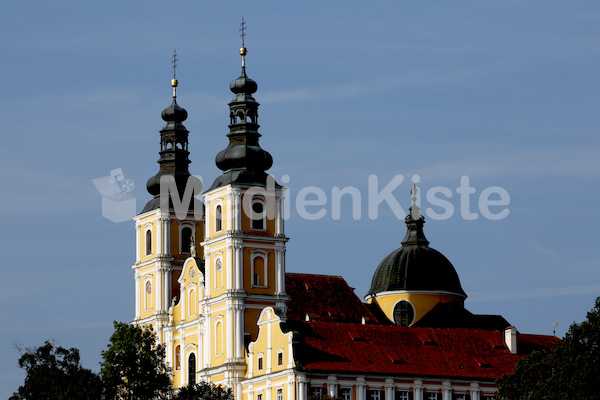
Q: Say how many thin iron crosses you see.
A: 2